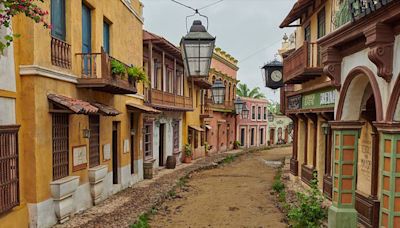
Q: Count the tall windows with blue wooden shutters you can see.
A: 3